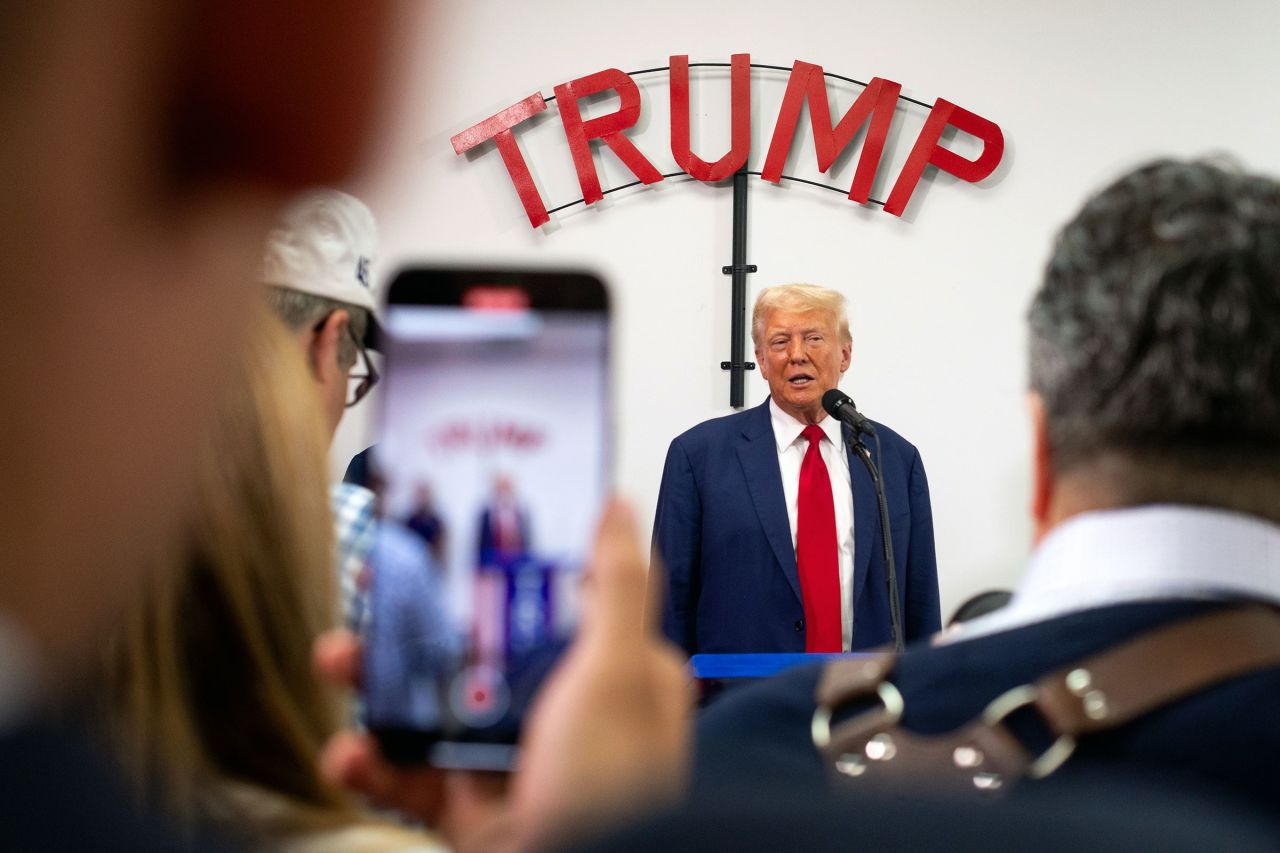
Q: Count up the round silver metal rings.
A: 2